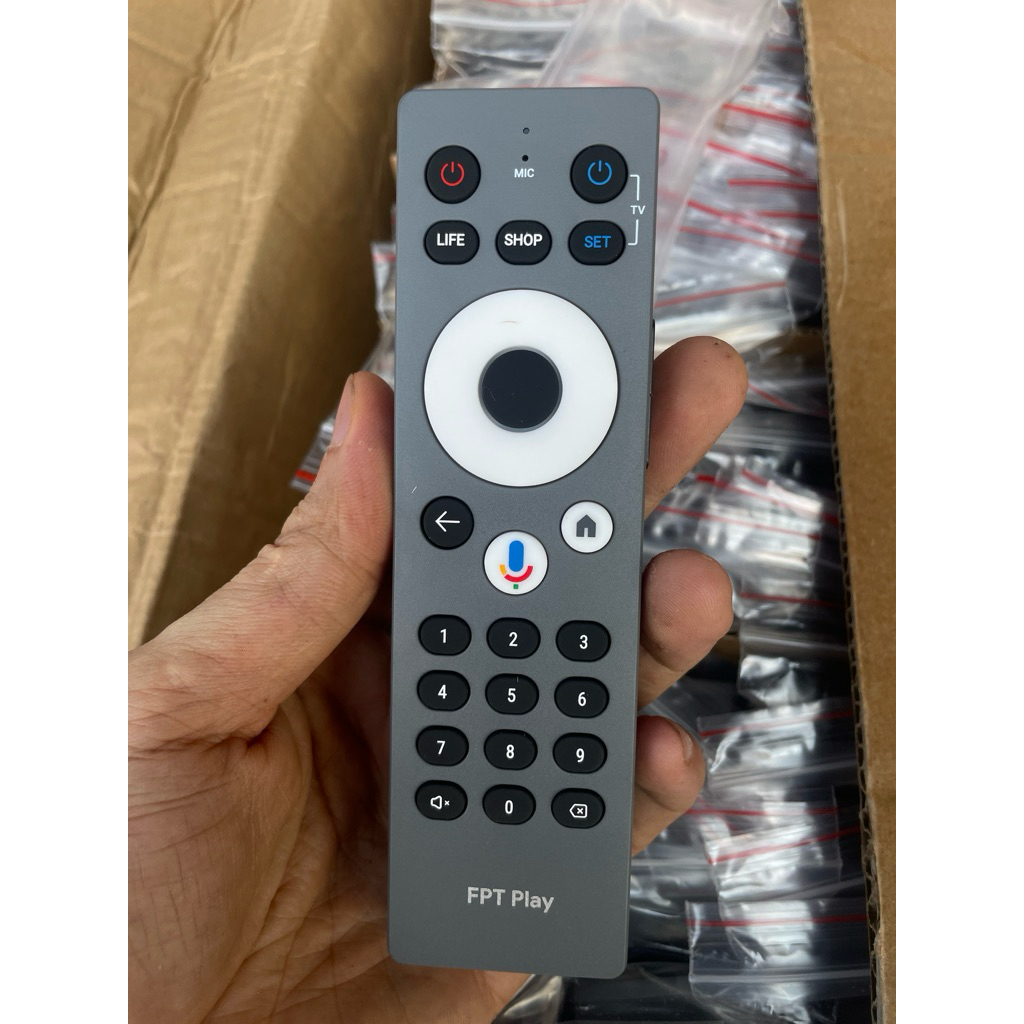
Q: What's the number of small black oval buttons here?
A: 15